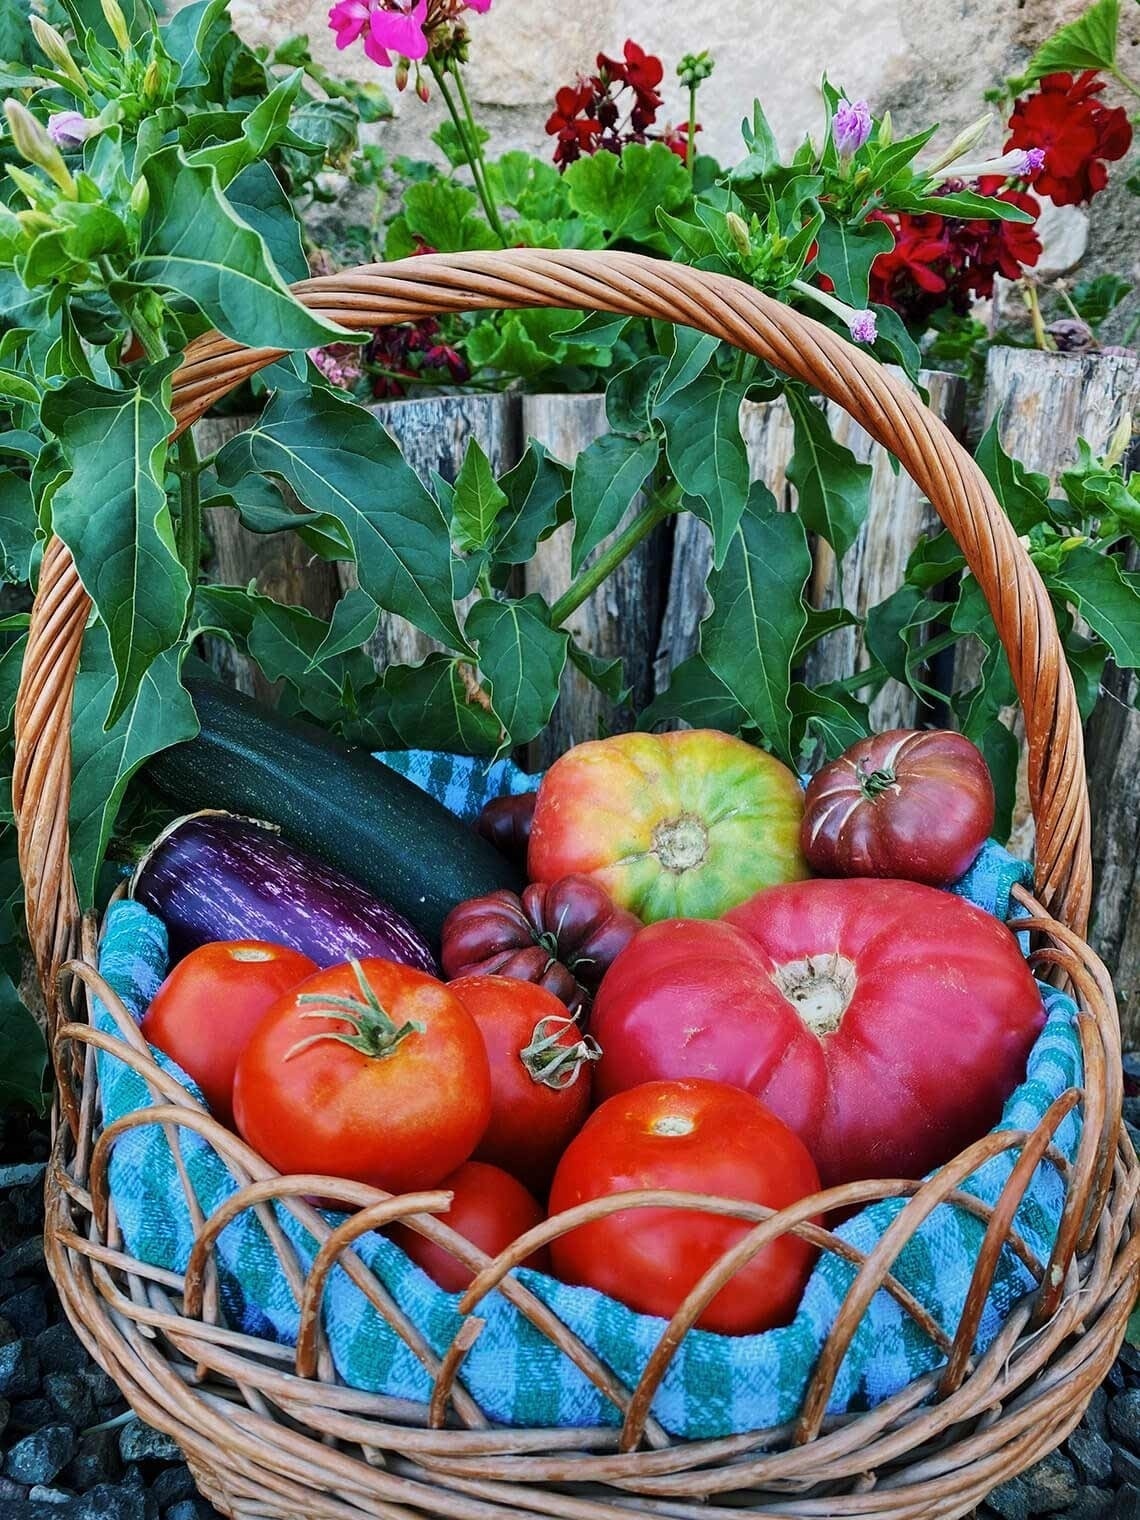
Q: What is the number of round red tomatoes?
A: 5